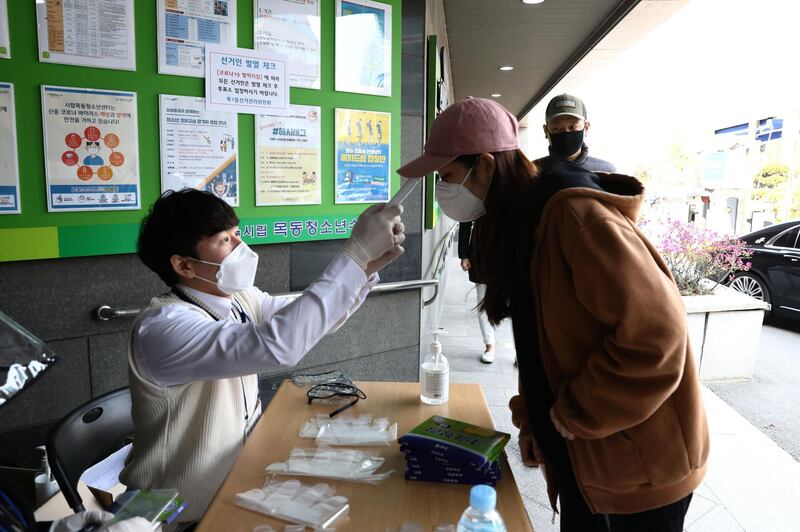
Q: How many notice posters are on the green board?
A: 11